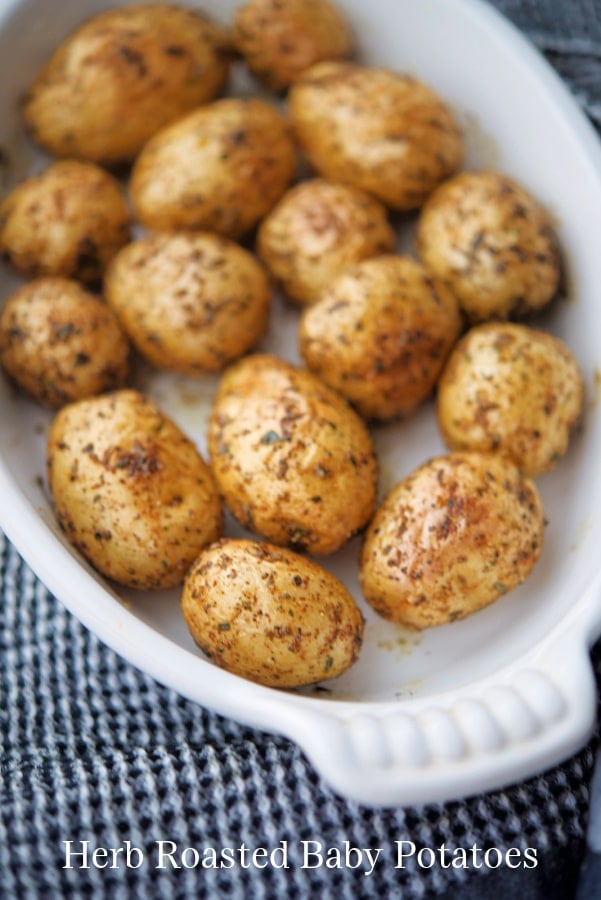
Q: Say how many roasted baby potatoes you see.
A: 15